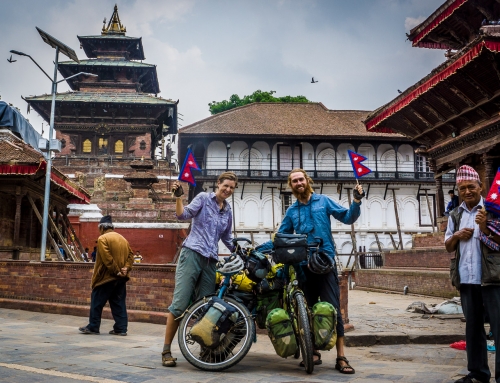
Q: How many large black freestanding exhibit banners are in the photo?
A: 0